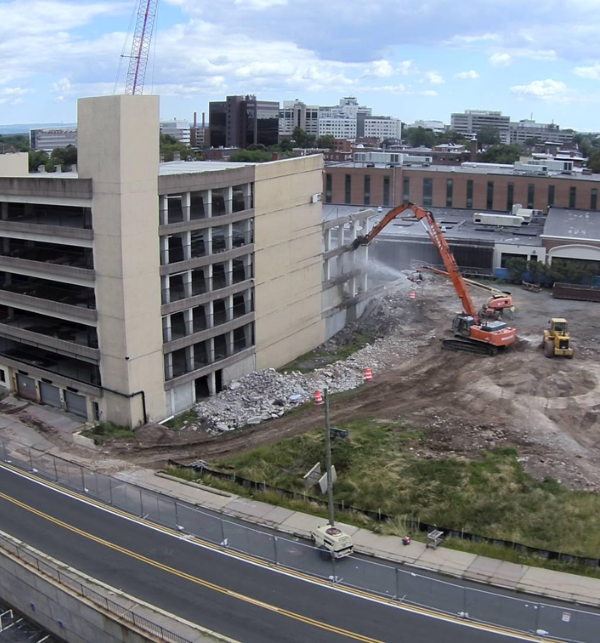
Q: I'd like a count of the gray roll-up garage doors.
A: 3